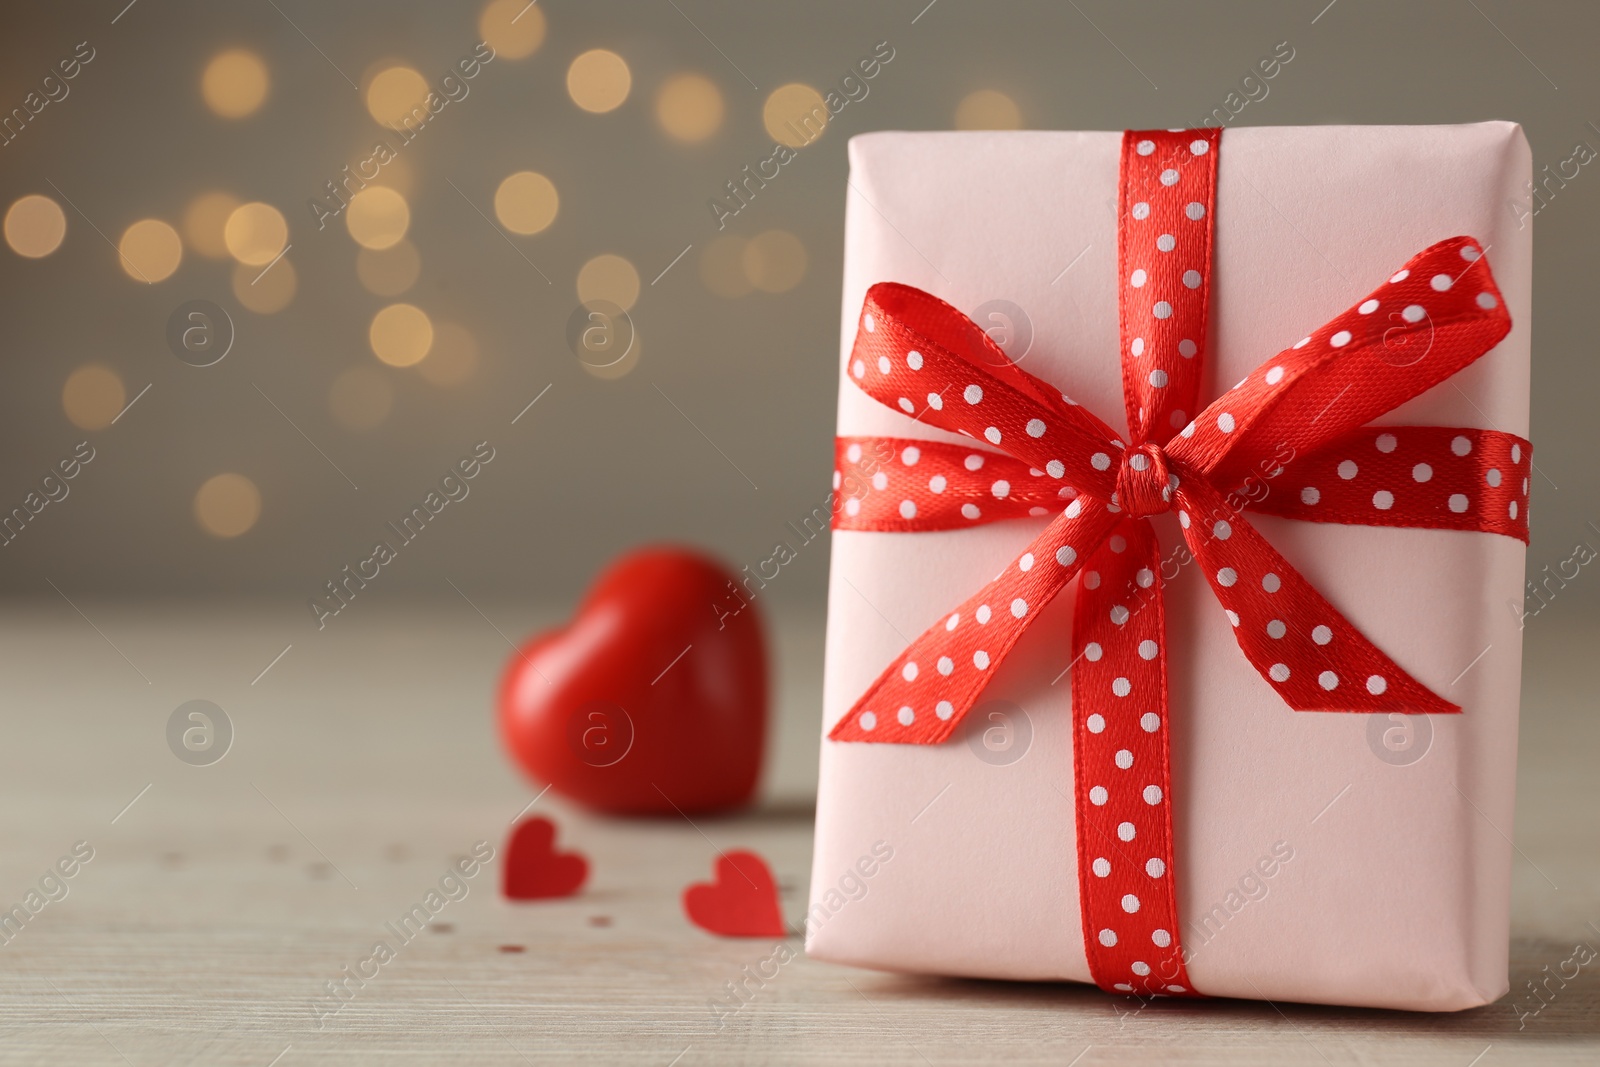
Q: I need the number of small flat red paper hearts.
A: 2